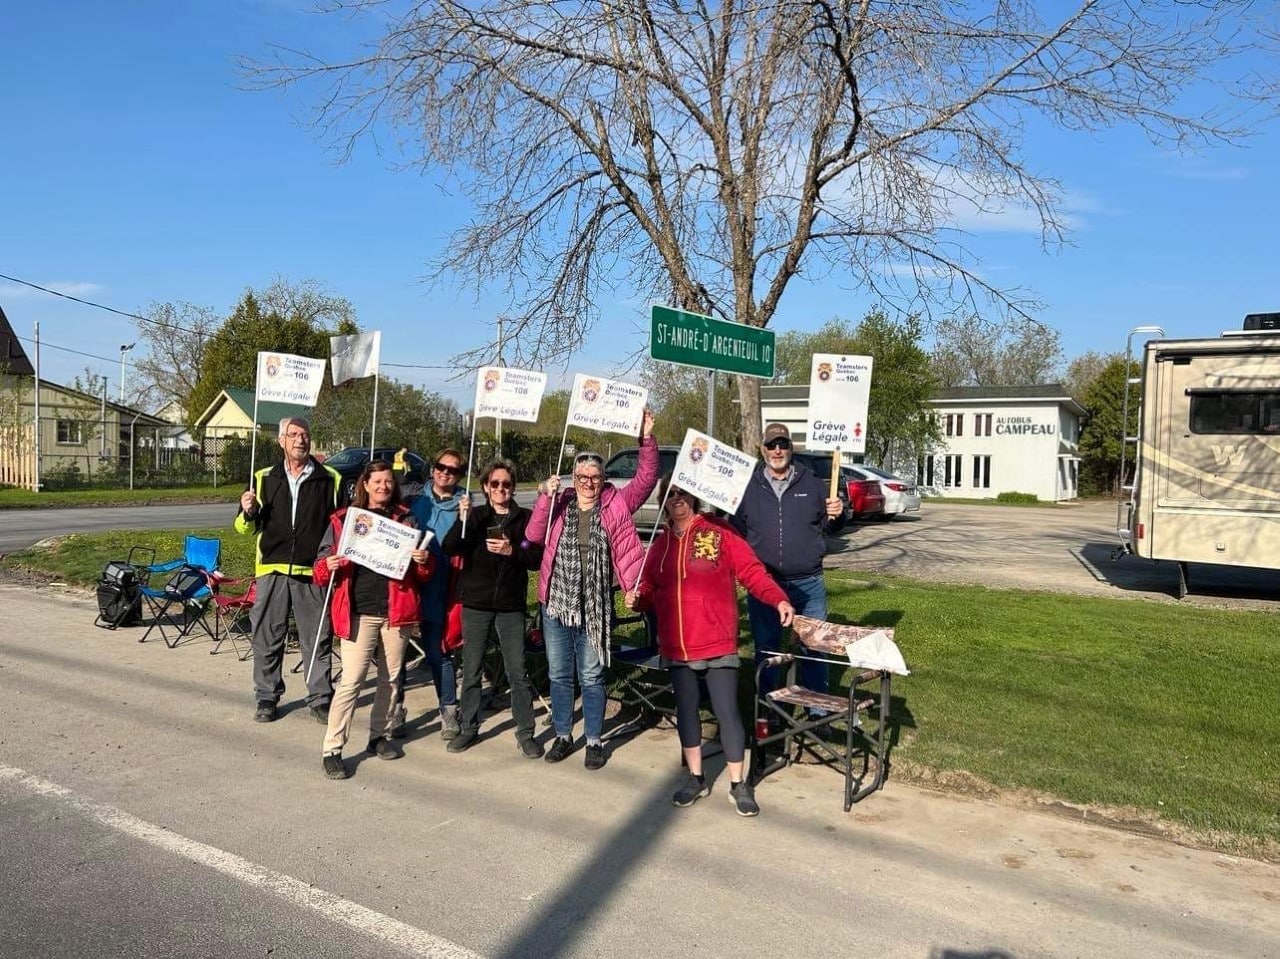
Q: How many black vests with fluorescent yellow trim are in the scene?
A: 1